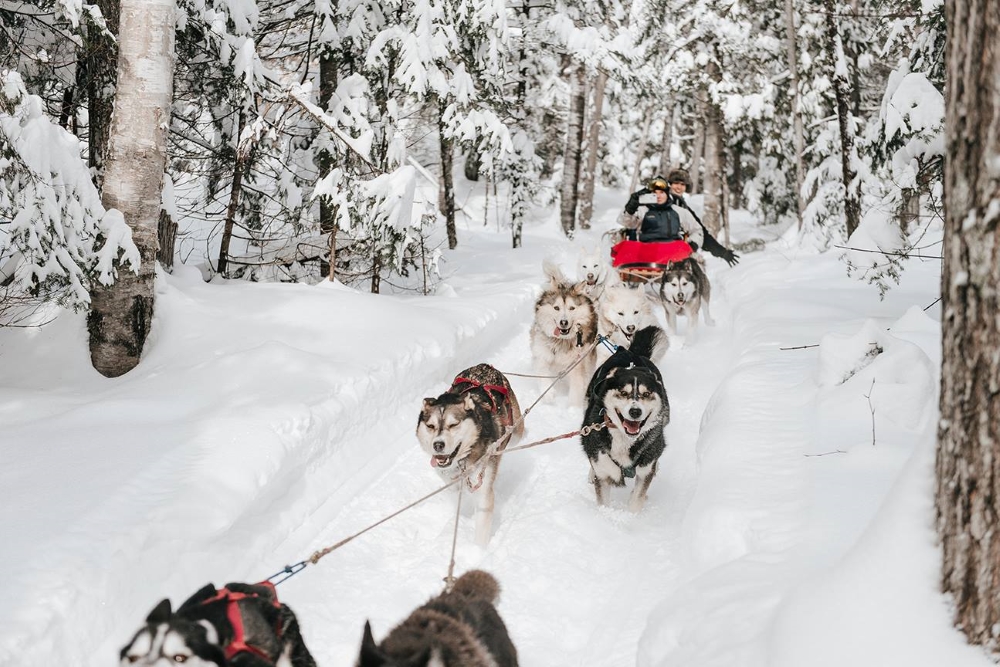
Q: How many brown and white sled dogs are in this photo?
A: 2